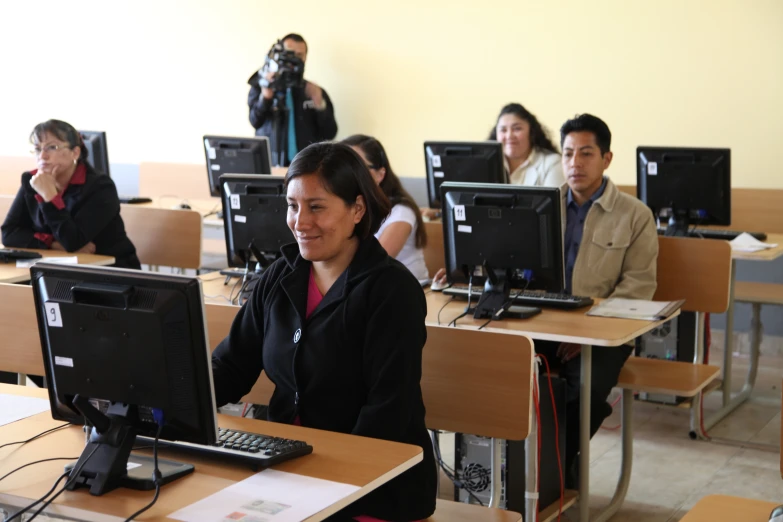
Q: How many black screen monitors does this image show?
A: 7